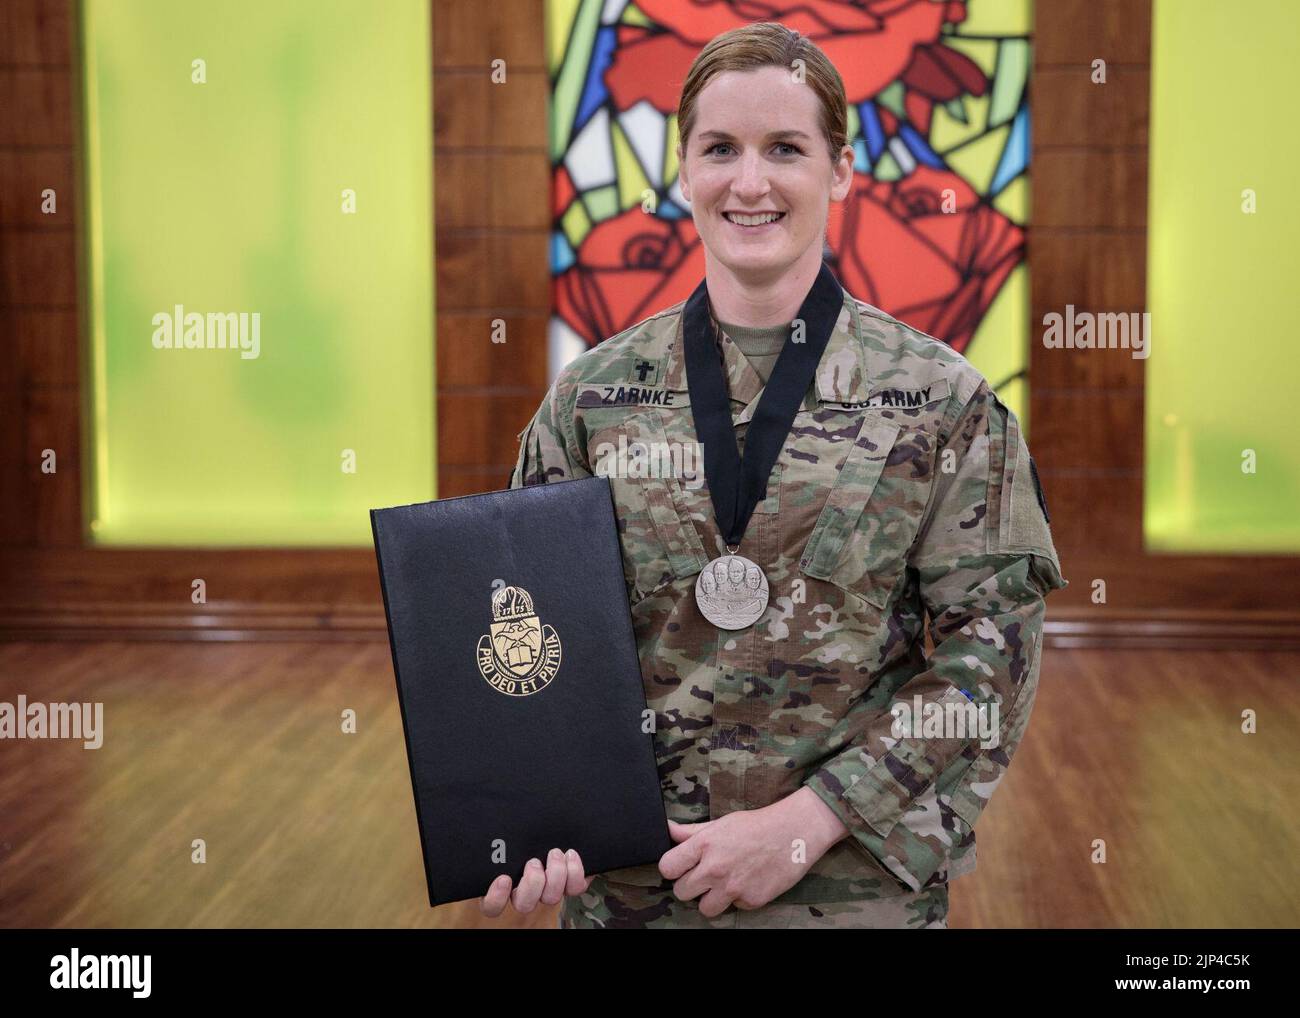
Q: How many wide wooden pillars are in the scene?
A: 3